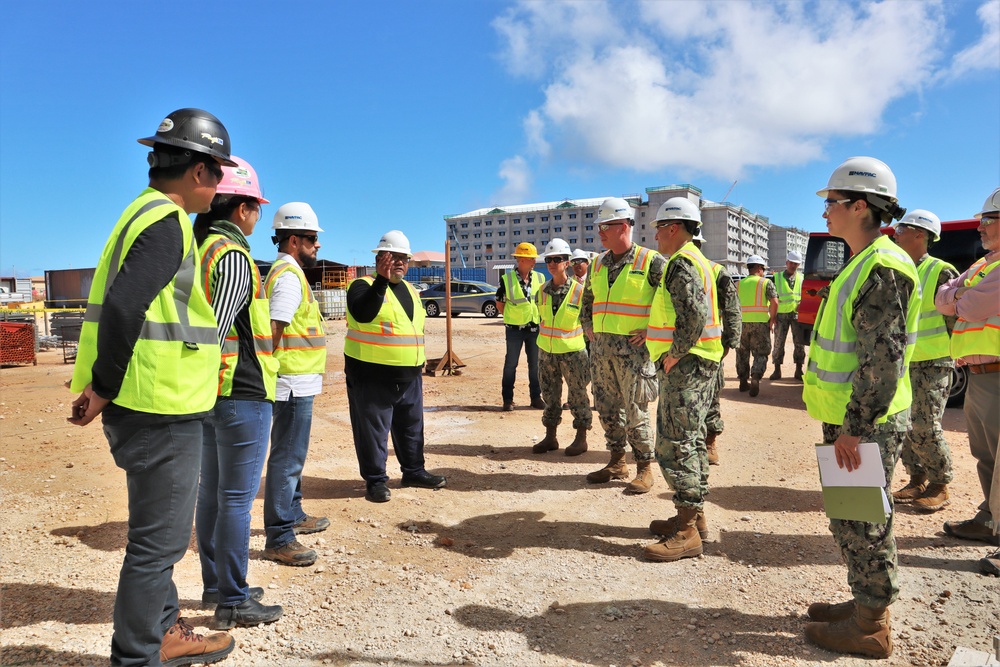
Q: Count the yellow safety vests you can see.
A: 15